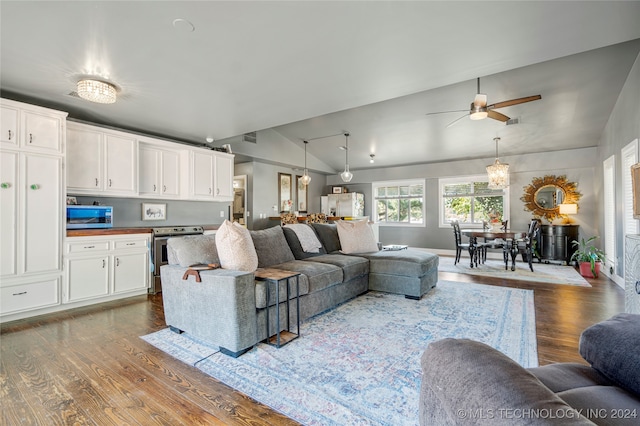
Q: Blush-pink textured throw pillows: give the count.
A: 2